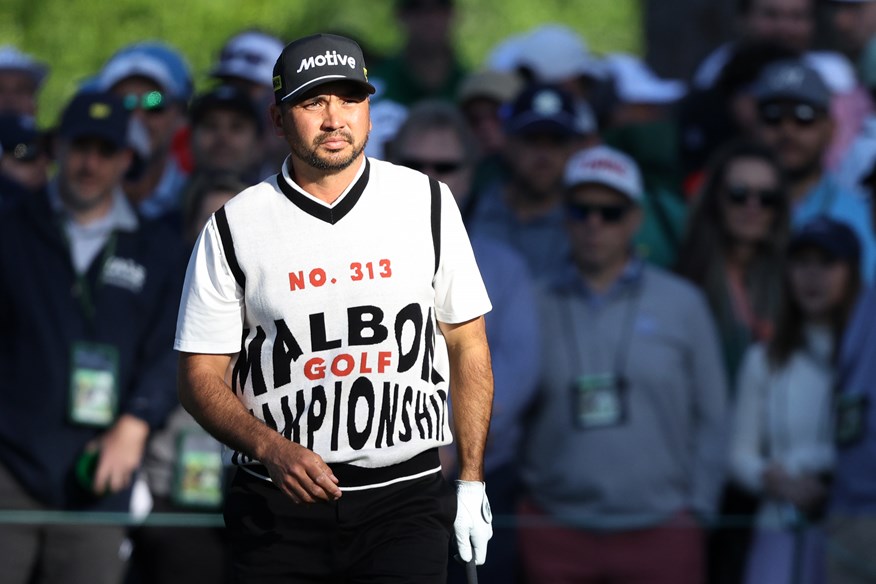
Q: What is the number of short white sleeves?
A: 2